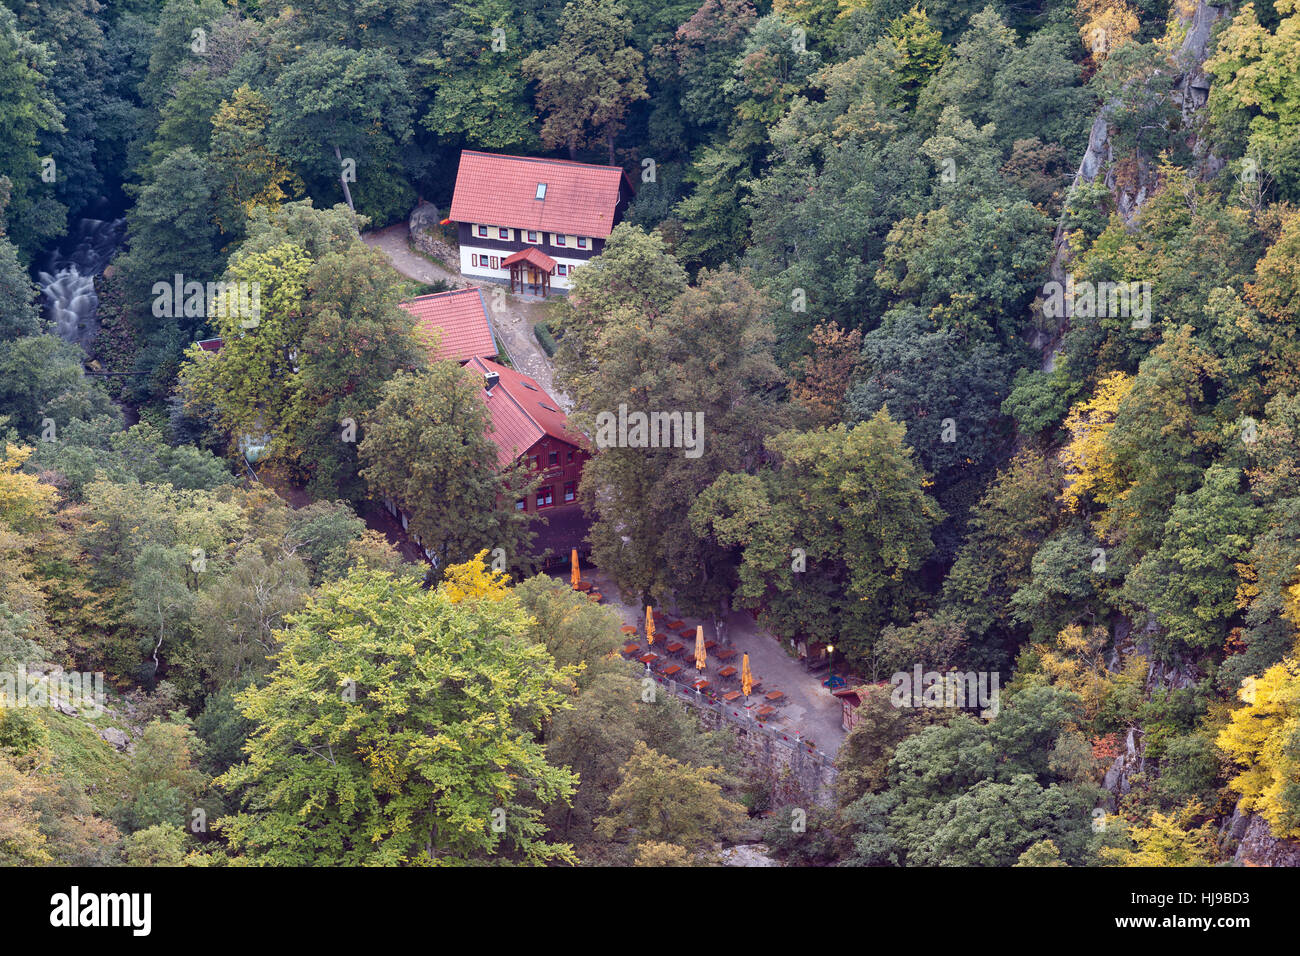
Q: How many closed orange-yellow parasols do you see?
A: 4